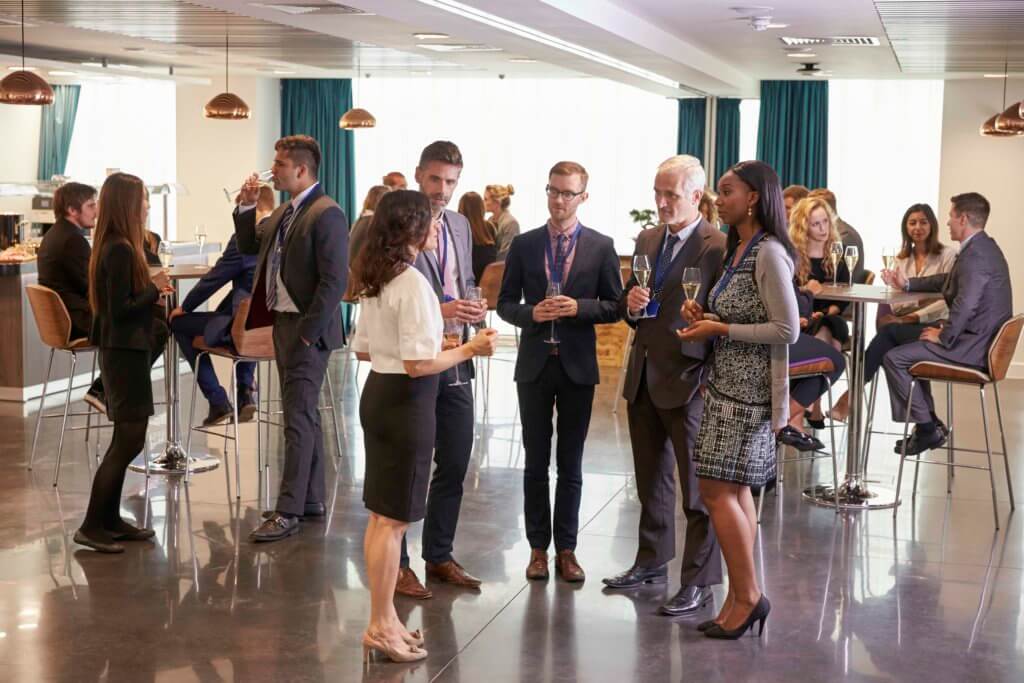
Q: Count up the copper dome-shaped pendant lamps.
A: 5